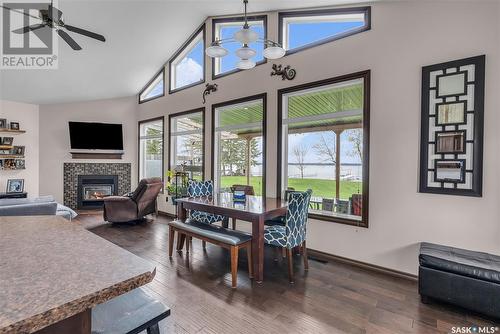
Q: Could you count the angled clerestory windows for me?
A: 4